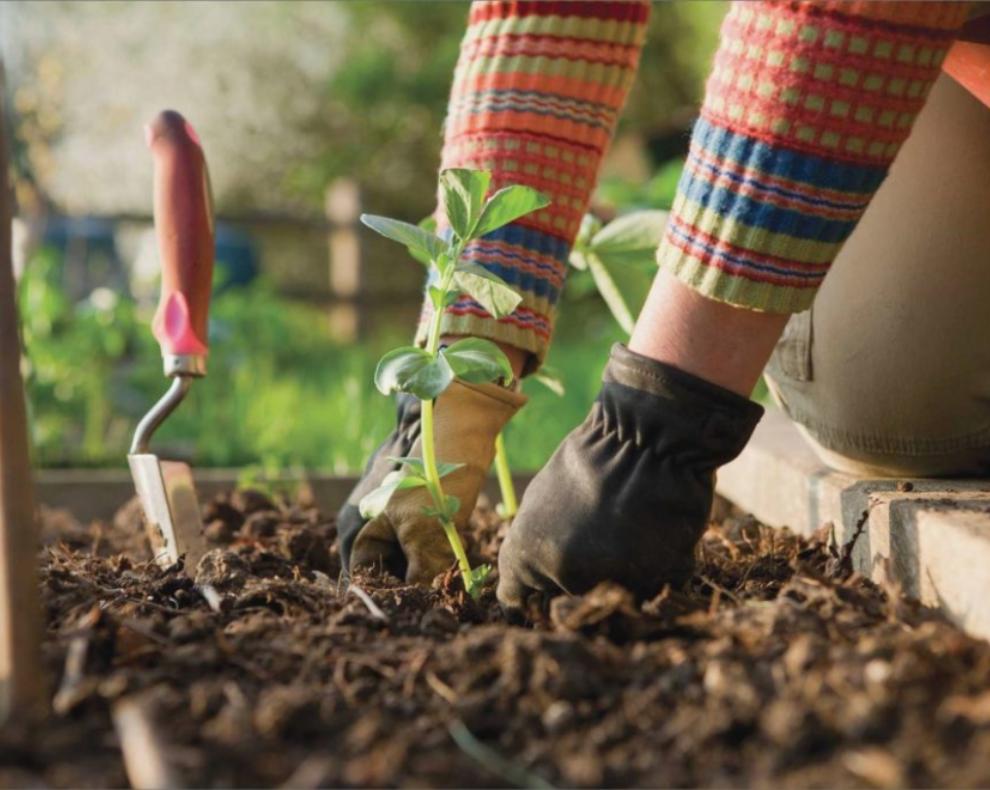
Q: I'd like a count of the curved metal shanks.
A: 1